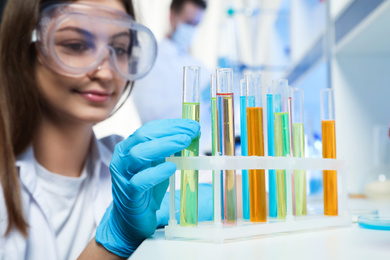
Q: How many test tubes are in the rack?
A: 10